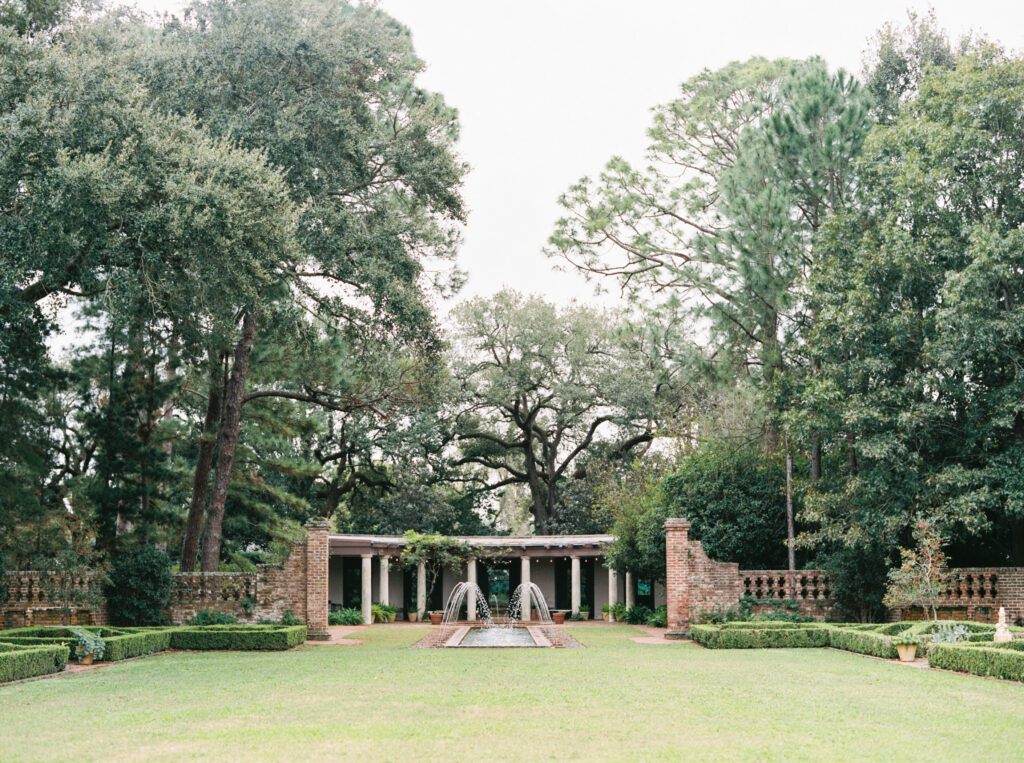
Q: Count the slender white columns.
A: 8